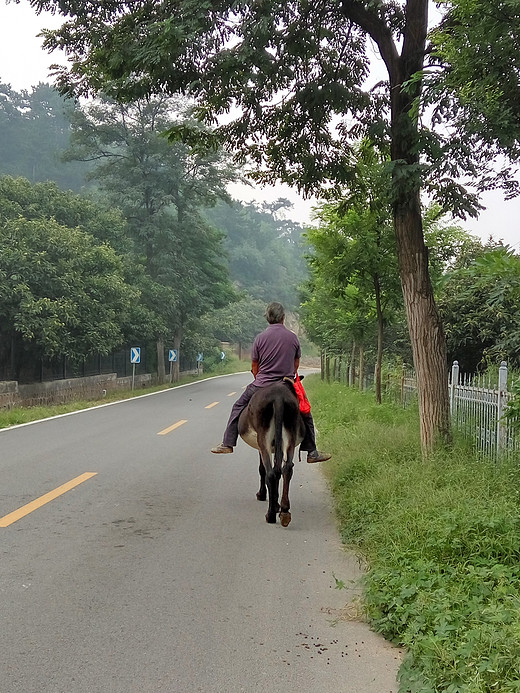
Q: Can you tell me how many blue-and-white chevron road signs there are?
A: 4